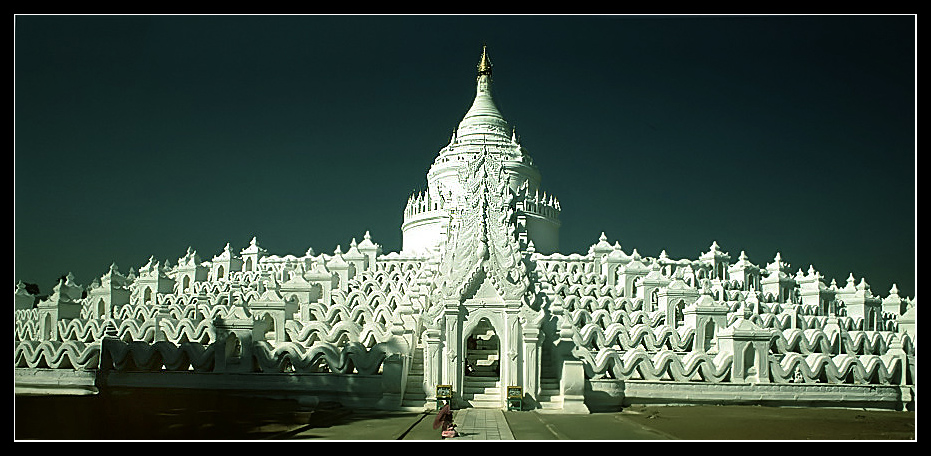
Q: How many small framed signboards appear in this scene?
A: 2